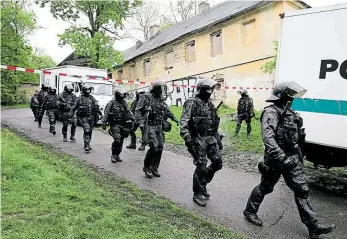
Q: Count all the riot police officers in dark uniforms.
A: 11